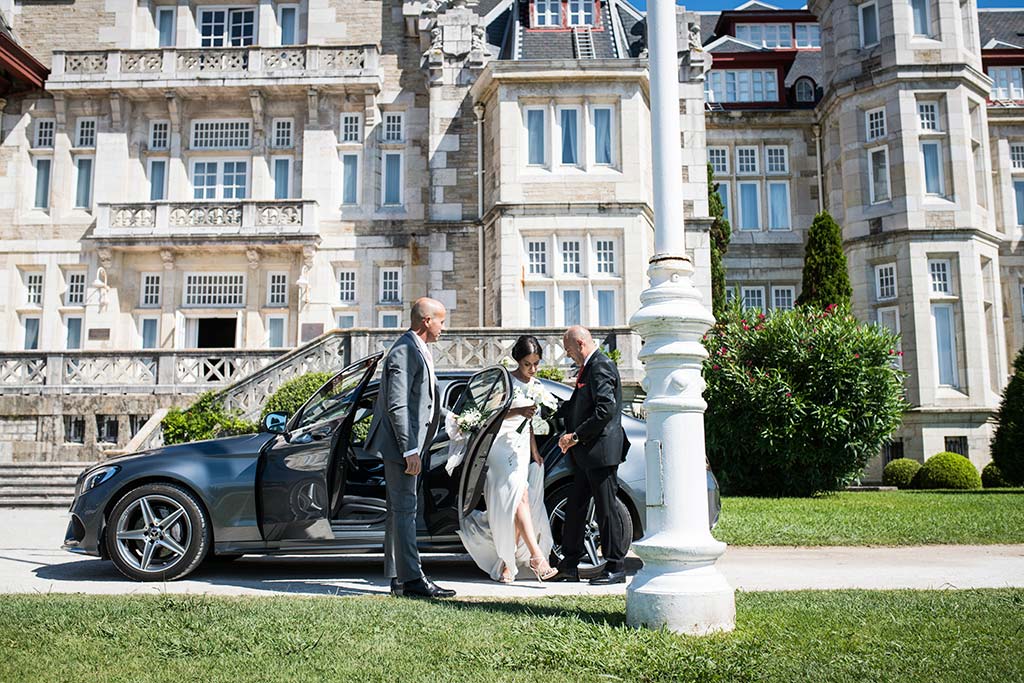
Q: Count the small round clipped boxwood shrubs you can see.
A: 3